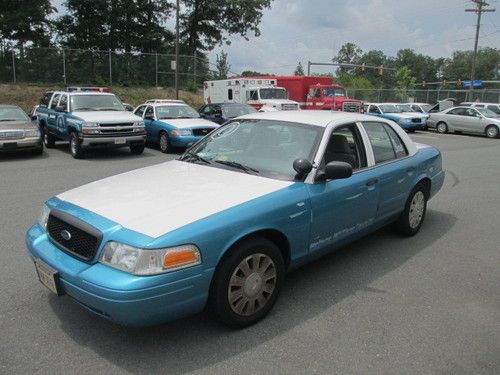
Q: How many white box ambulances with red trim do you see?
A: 1